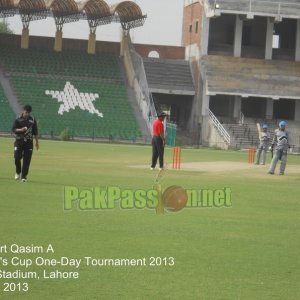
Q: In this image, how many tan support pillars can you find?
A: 4